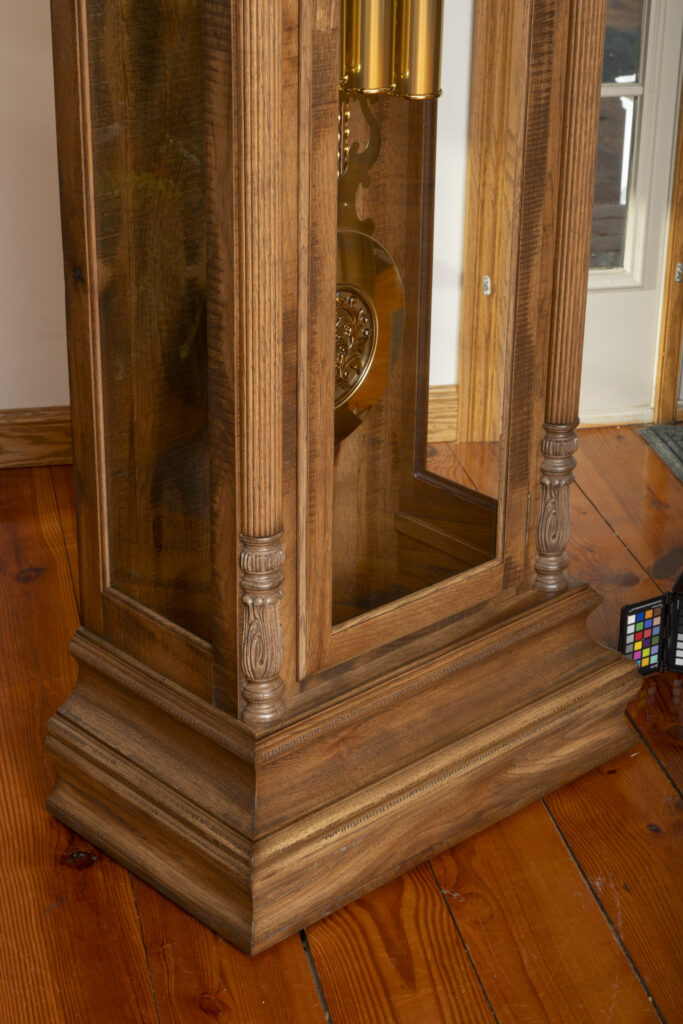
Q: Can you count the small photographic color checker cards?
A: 1